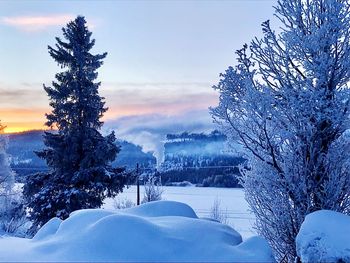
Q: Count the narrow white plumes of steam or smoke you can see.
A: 1